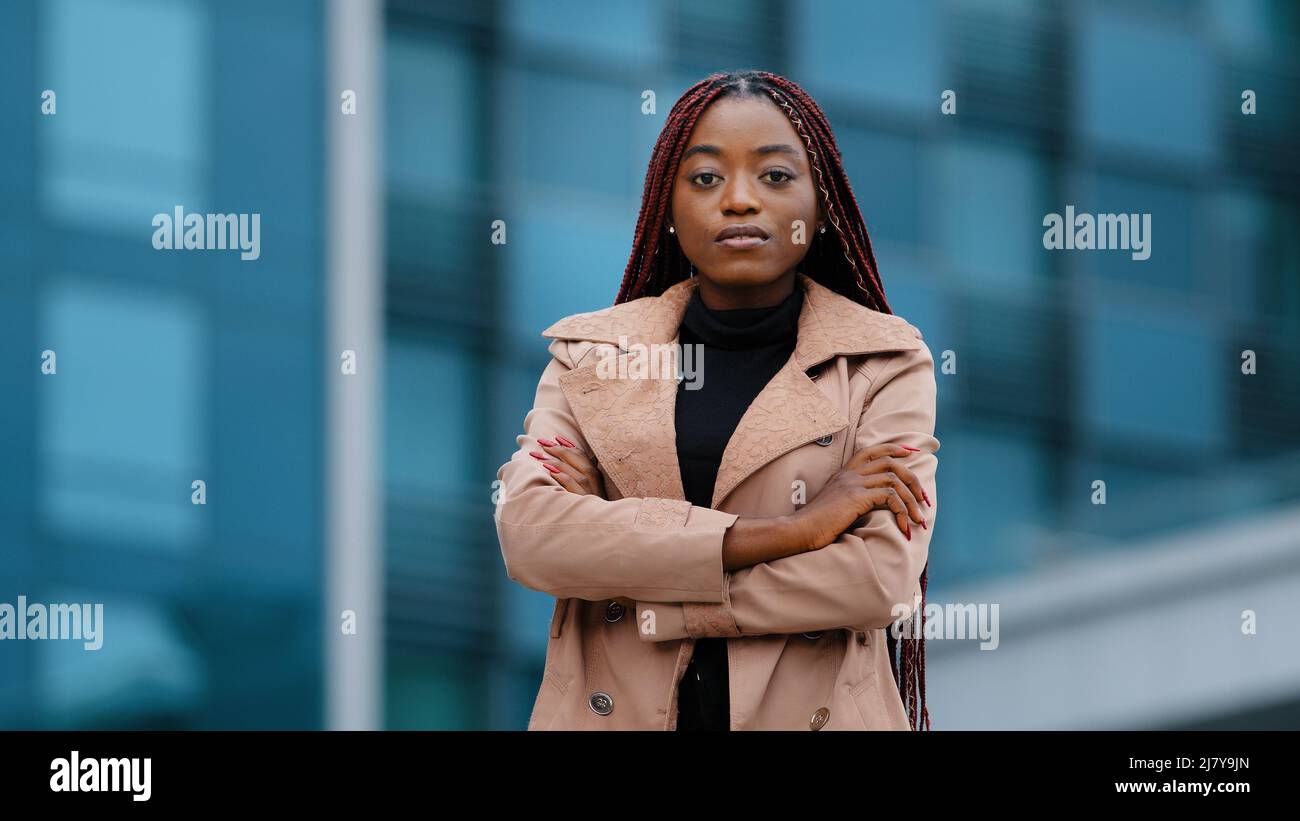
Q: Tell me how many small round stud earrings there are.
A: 2